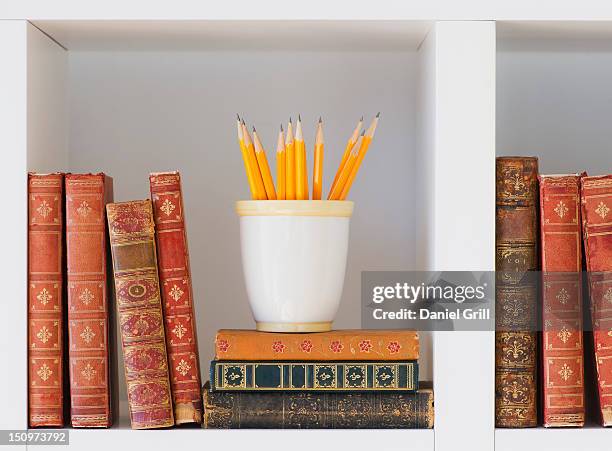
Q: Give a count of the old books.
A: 10